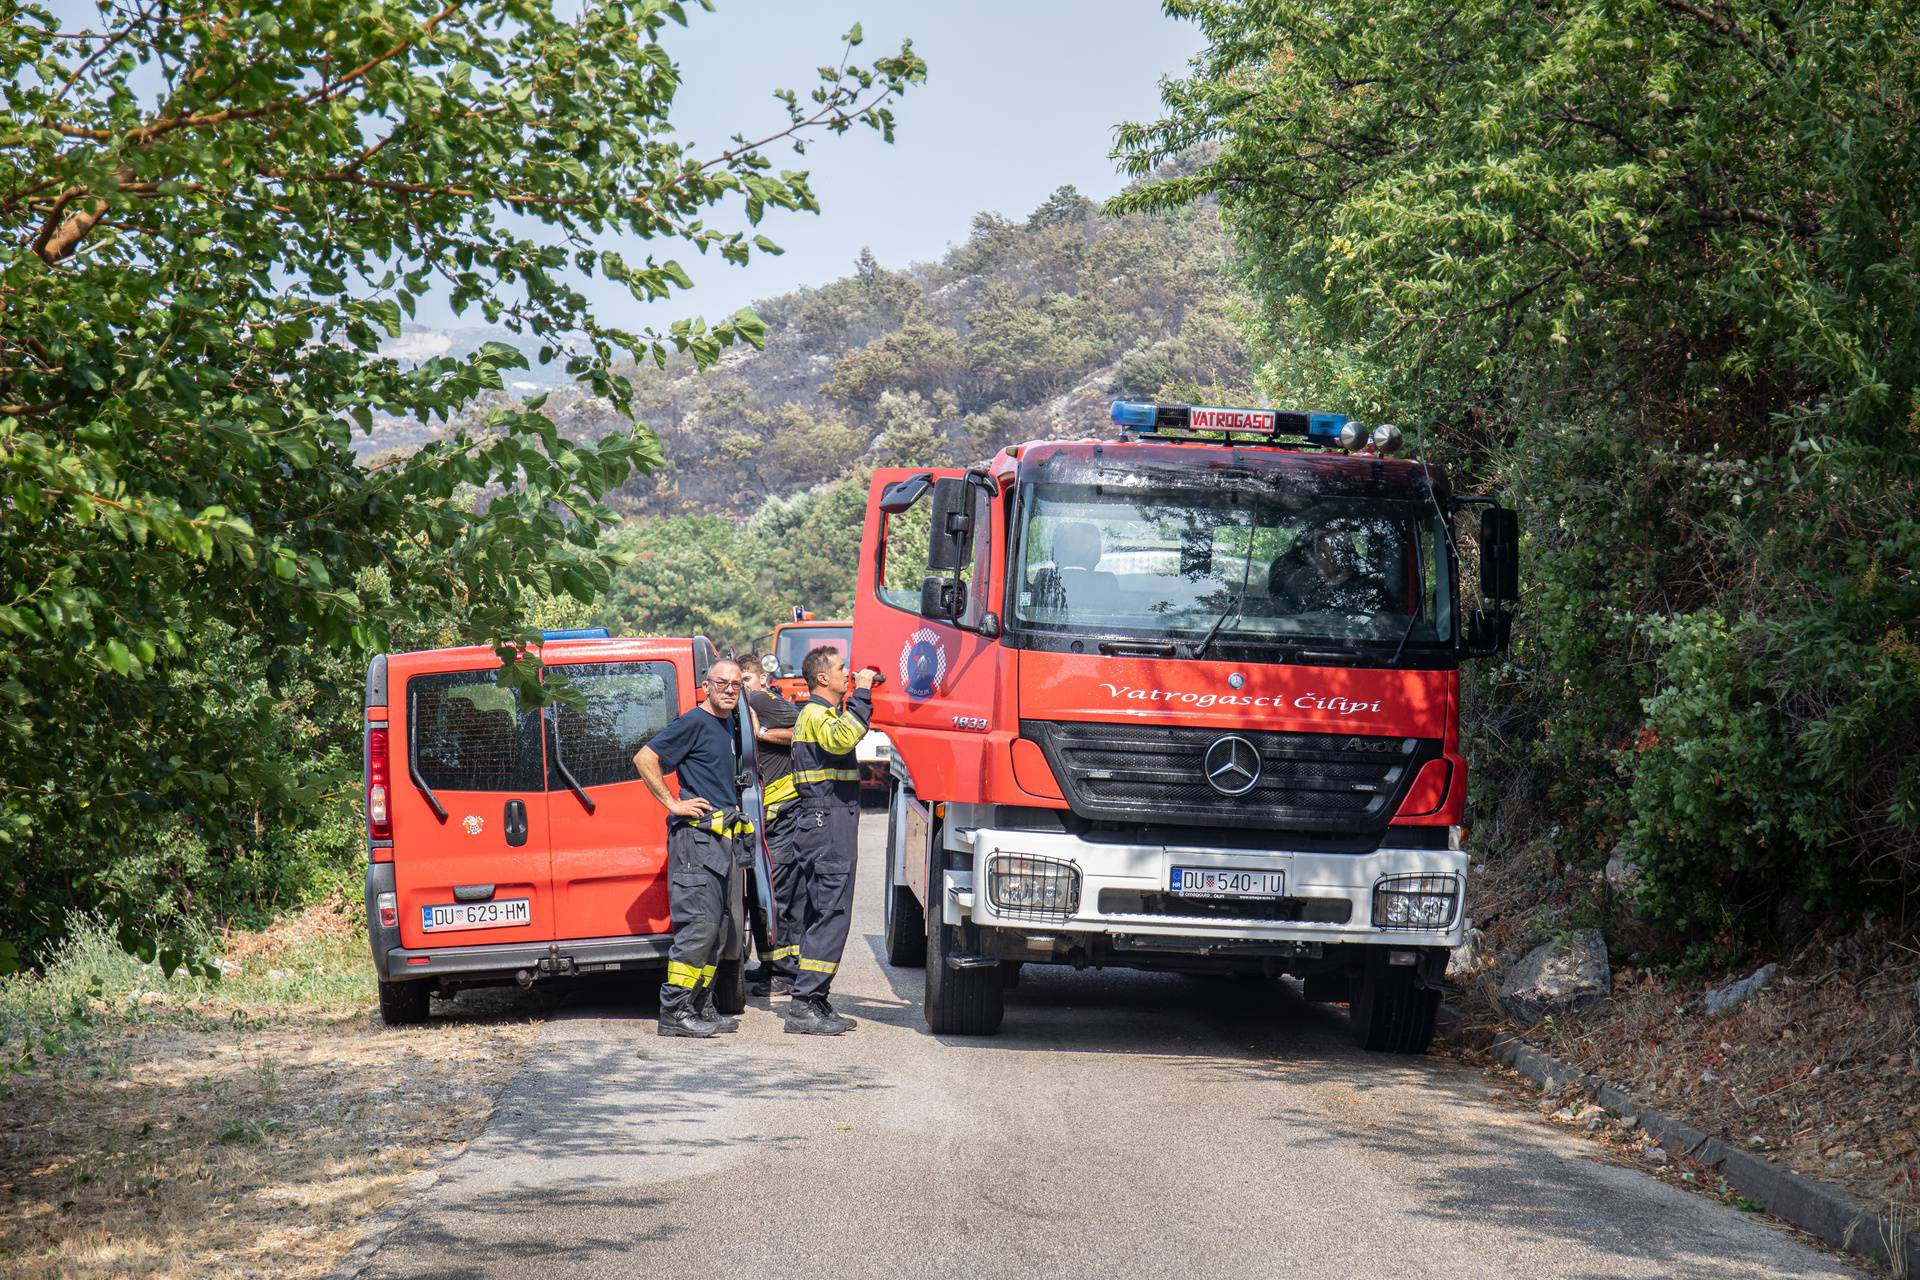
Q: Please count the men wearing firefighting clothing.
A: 3